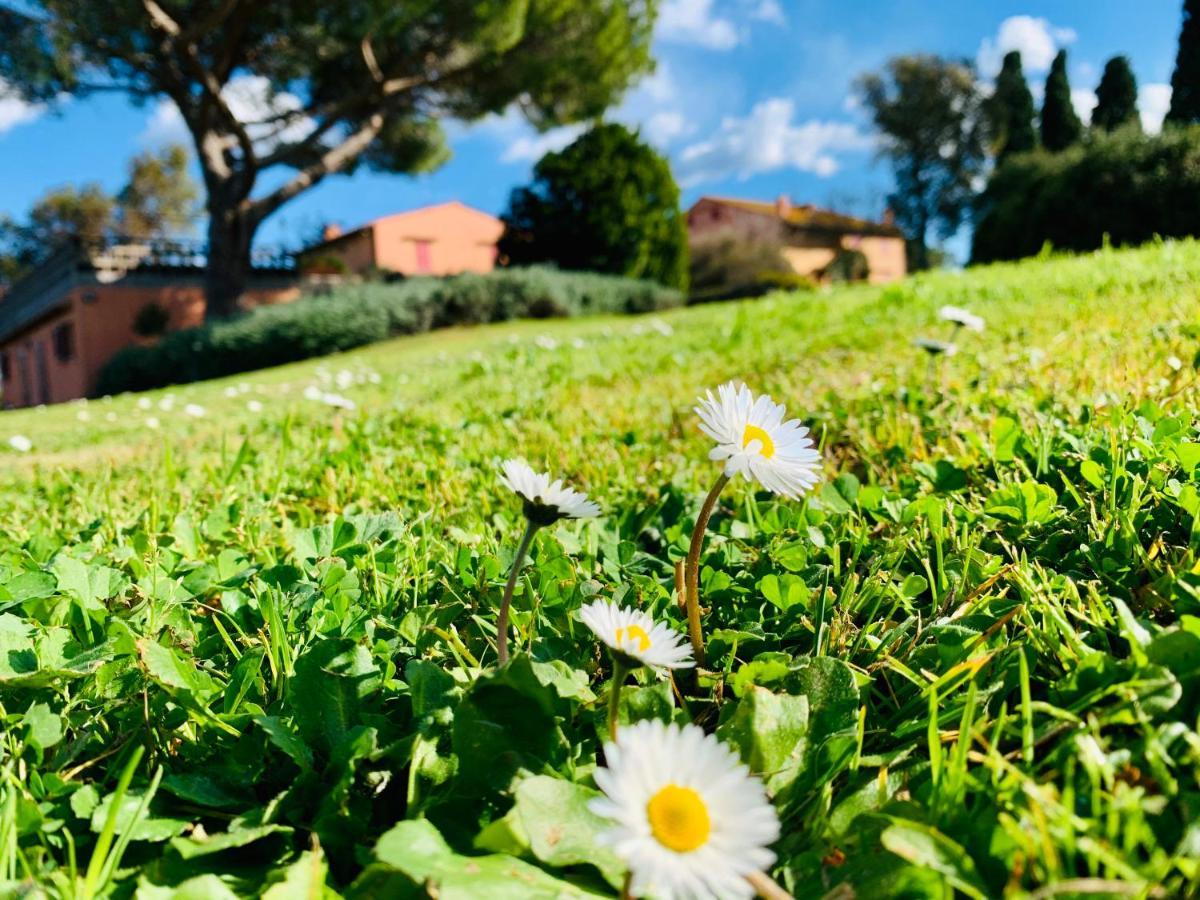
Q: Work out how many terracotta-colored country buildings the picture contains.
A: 3